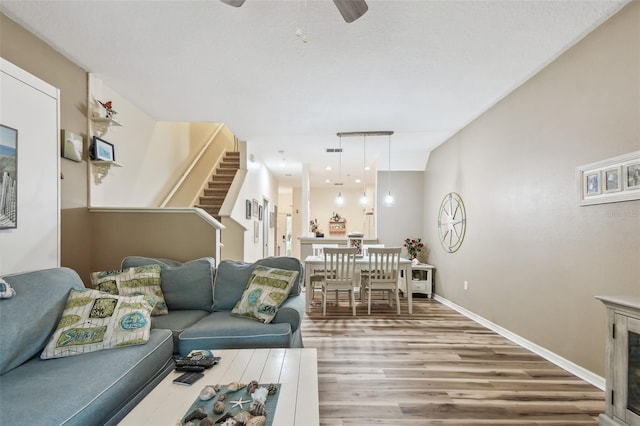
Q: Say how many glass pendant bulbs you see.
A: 3